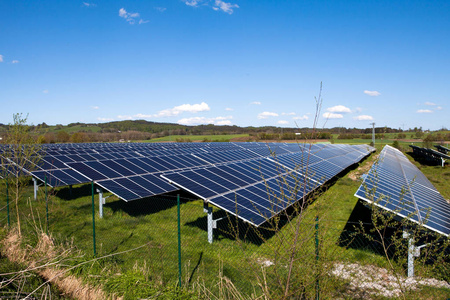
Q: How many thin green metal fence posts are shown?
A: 5